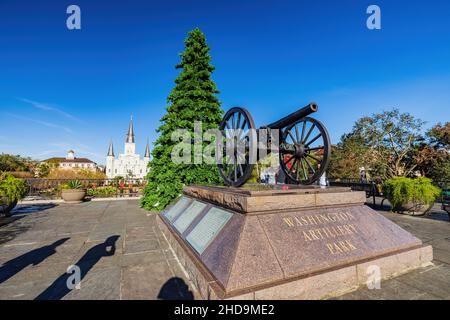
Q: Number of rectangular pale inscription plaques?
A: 3